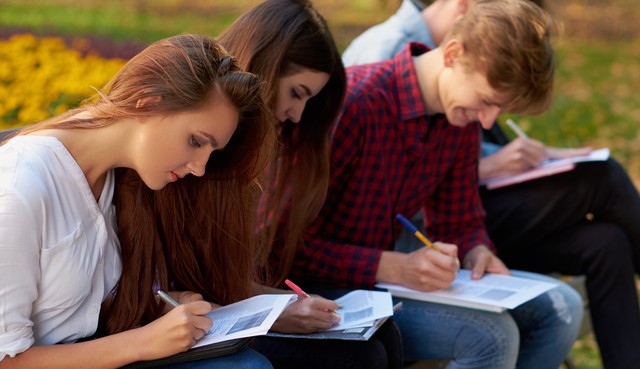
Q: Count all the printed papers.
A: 3